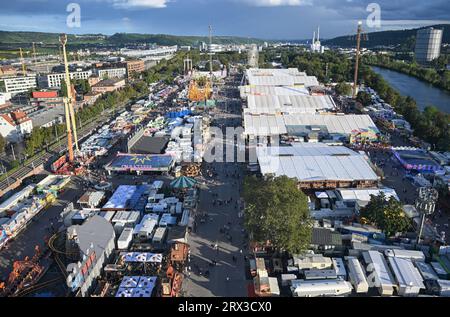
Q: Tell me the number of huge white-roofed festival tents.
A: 5